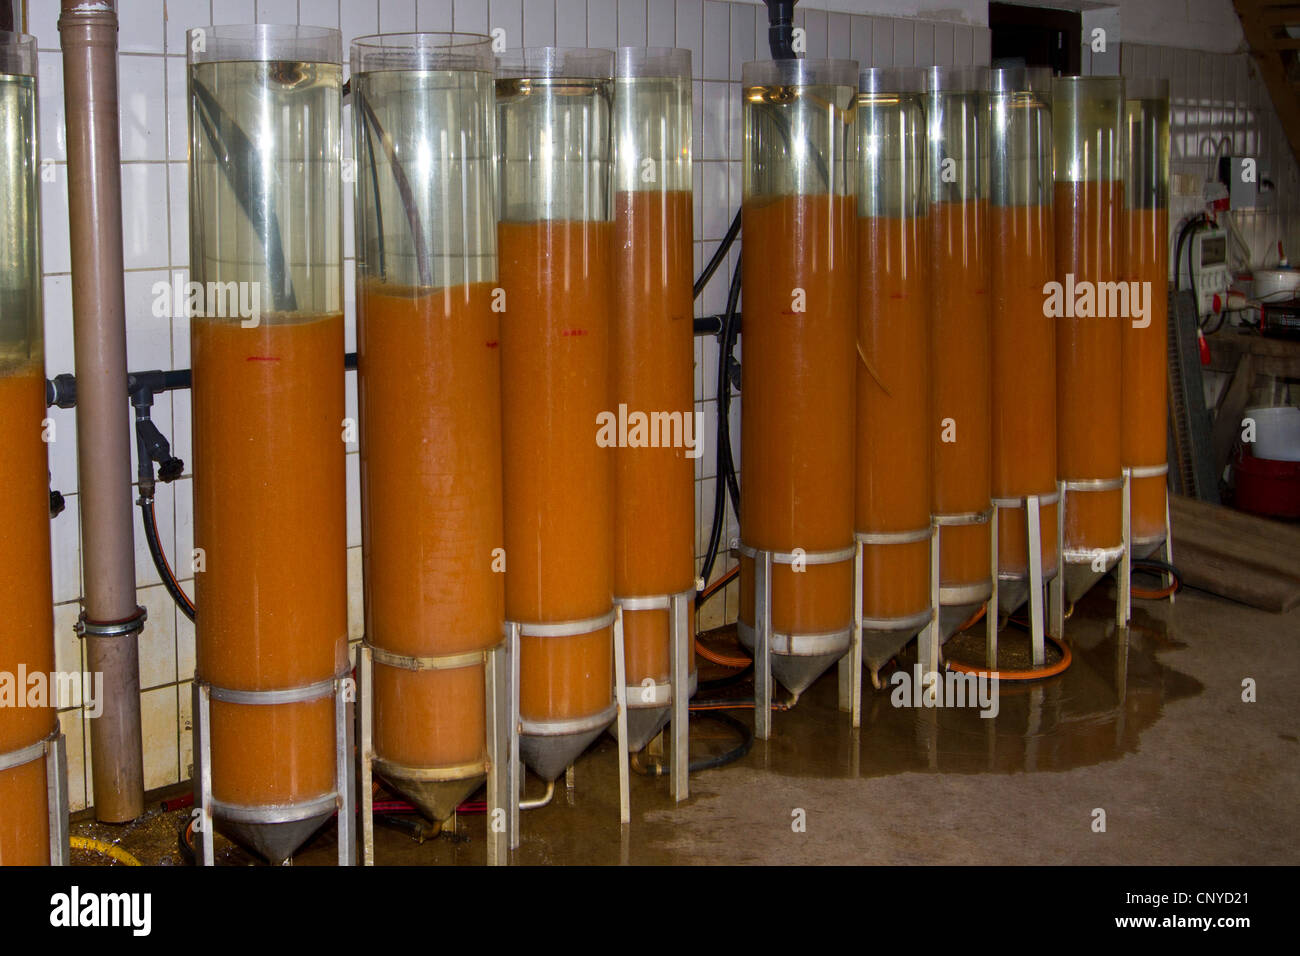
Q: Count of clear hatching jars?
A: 11